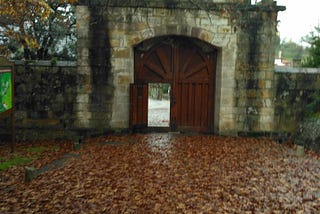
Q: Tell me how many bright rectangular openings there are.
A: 1